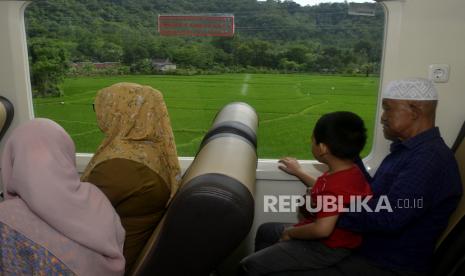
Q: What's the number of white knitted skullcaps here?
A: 1